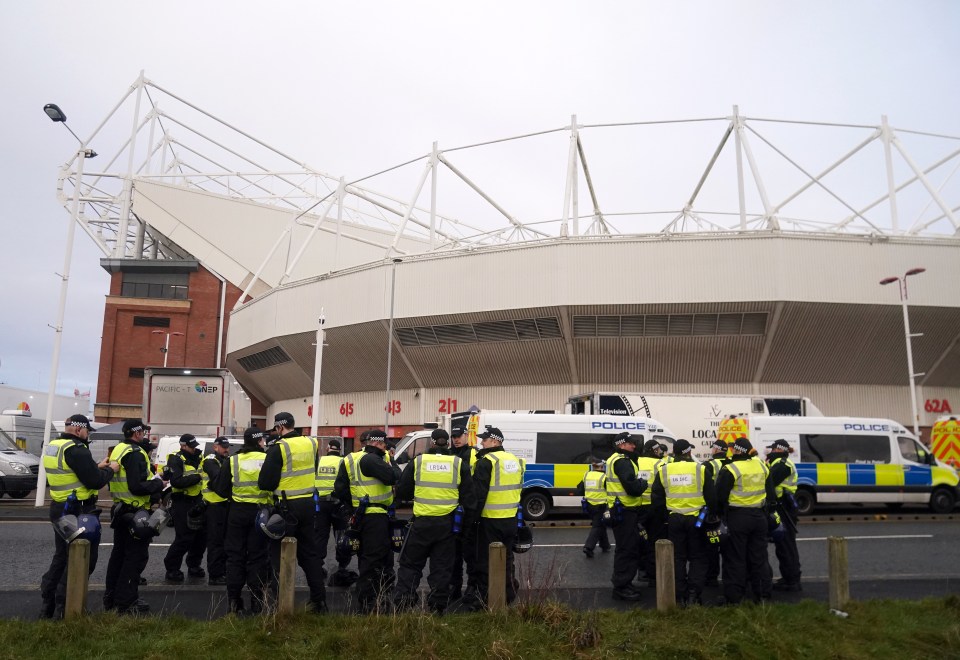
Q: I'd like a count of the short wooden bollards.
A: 5